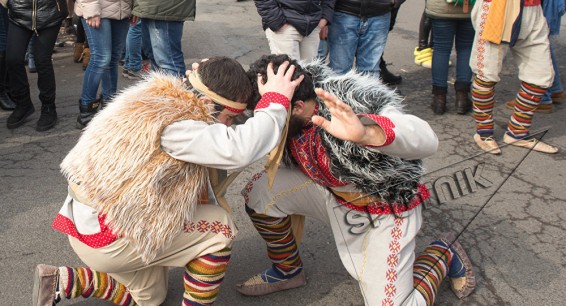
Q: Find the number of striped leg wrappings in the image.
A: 6